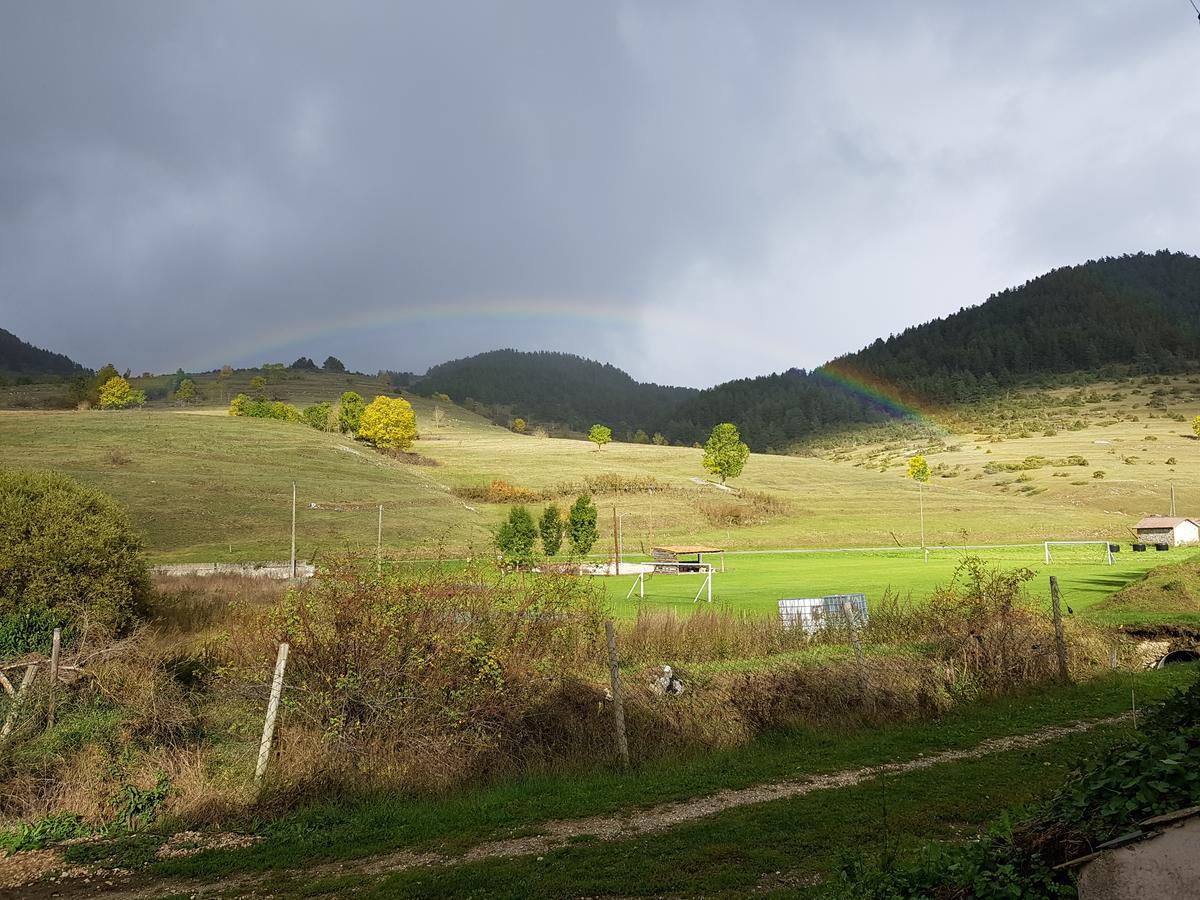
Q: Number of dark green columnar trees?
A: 3